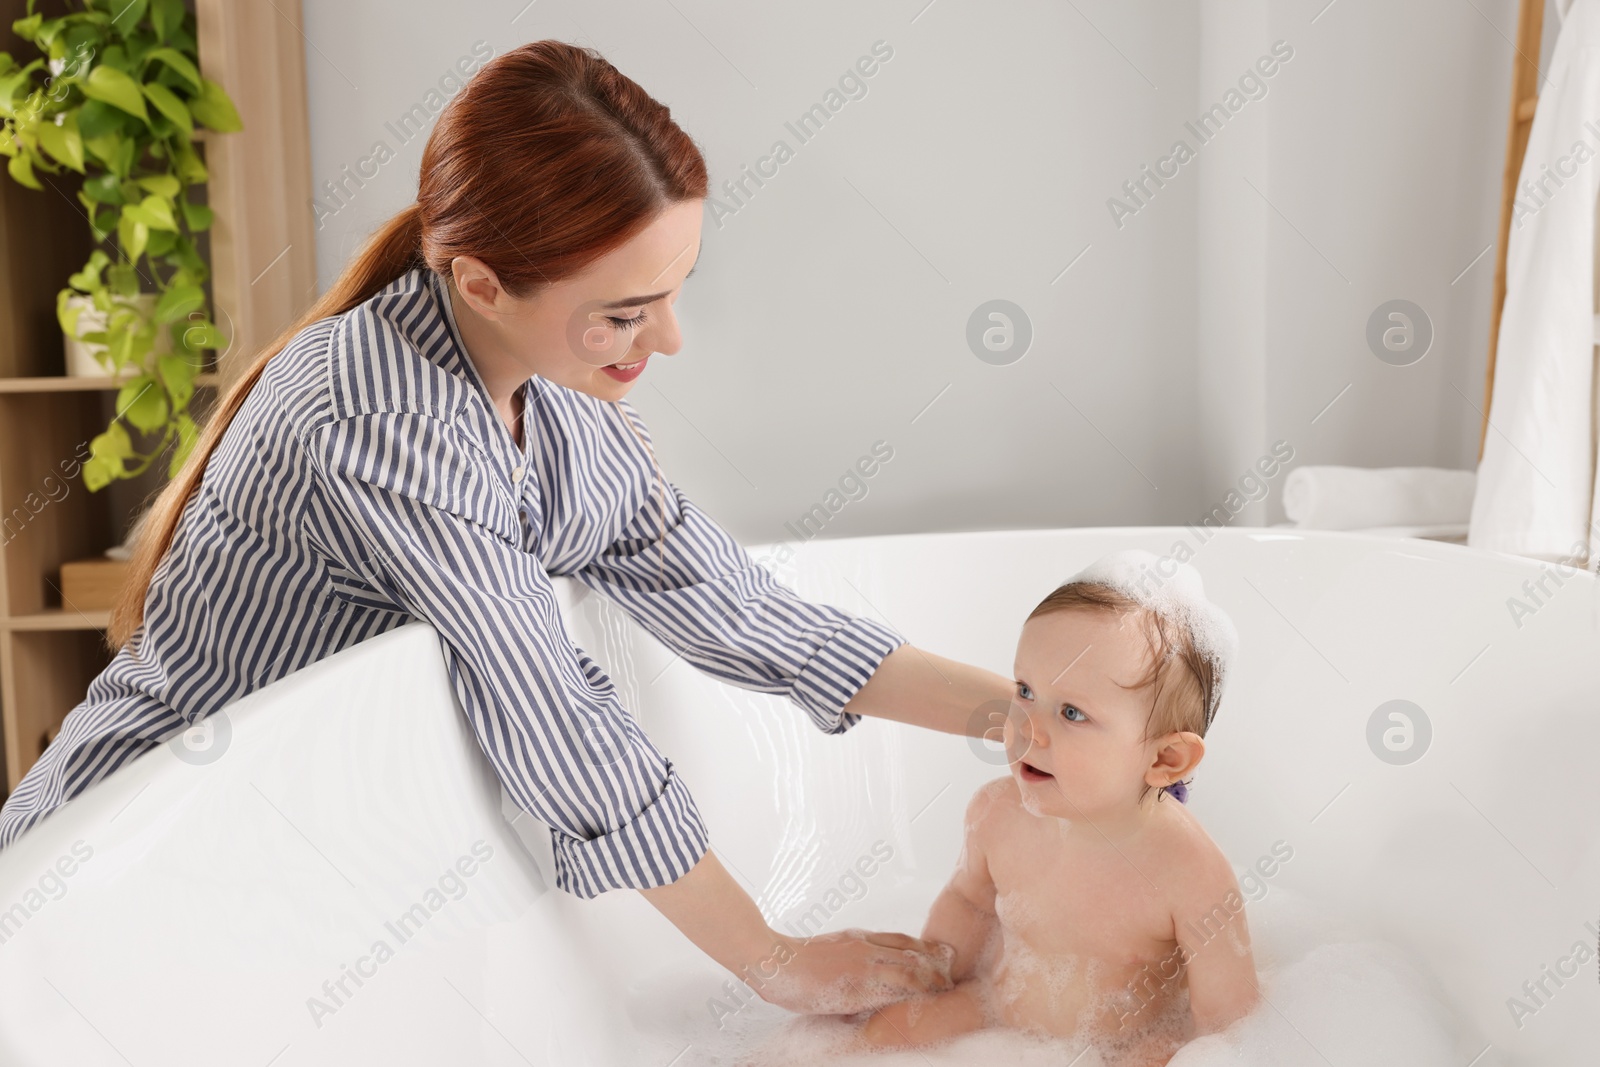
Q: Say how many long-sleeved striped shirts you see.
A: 1